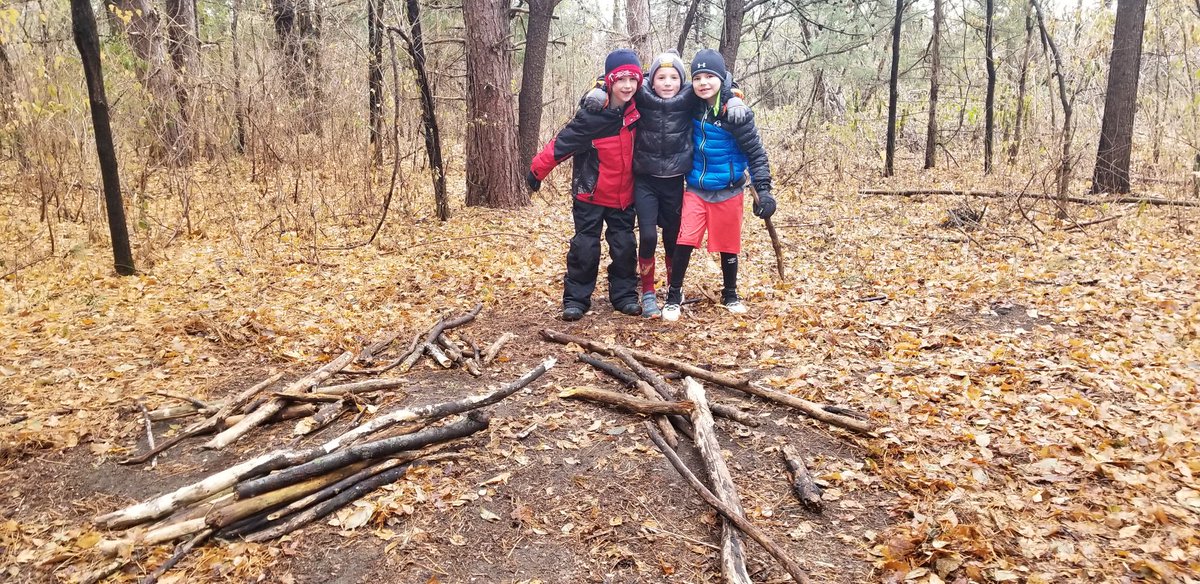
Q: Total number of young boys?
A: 3